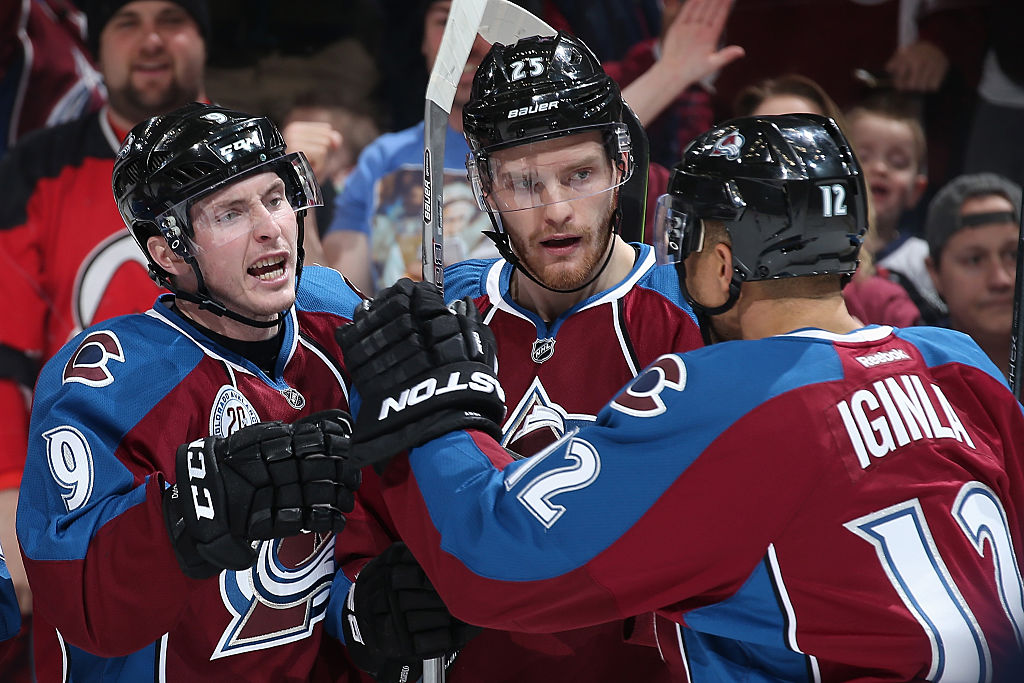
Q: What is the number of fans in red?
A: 1